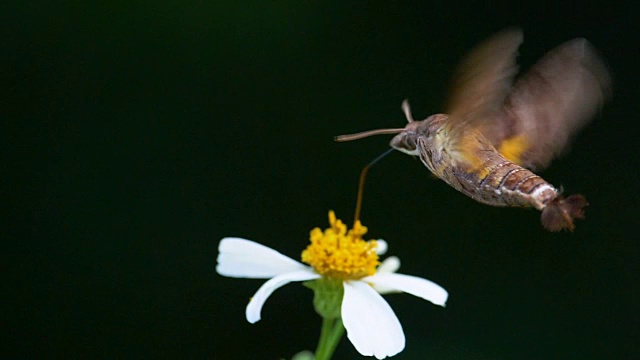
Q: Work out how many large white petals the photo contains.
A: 4